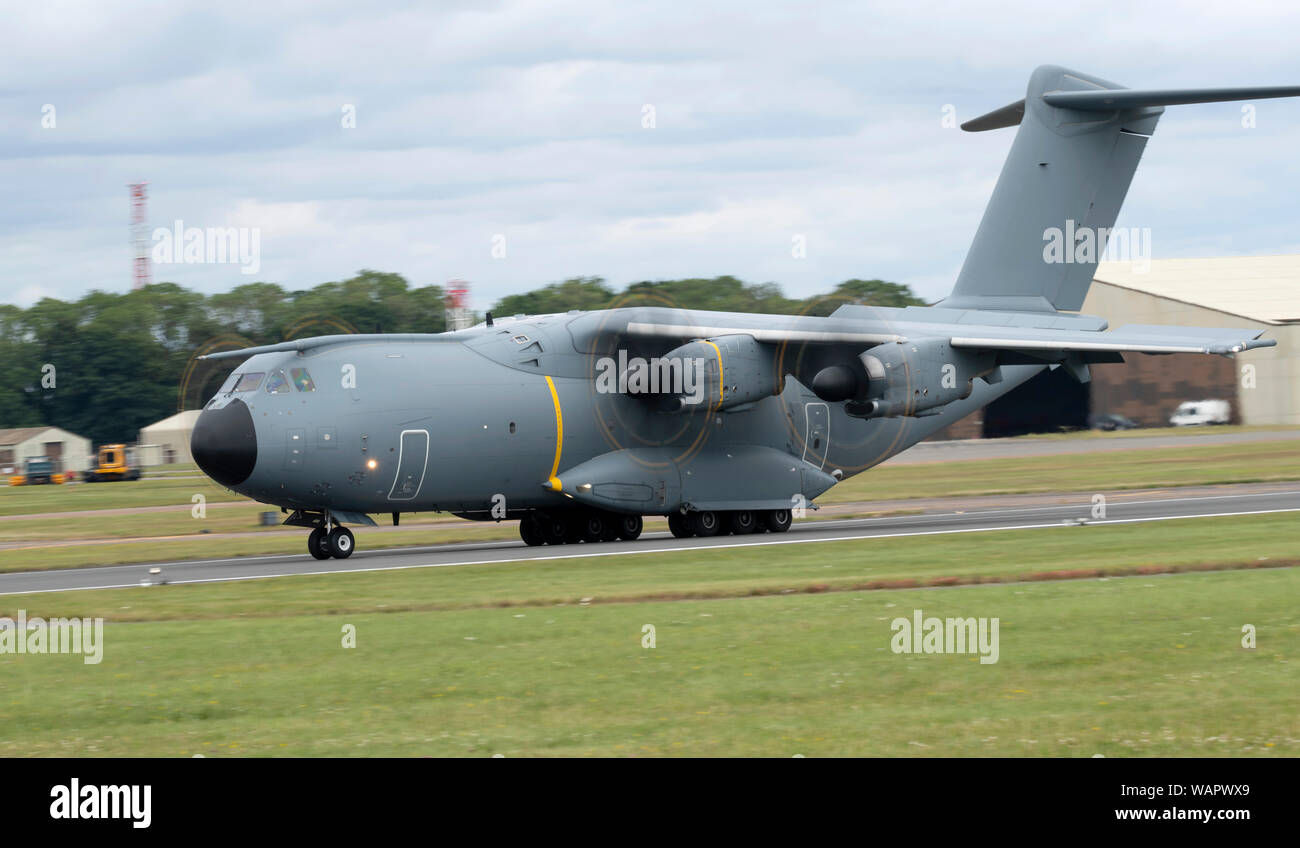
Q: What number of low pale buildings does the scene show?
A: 2